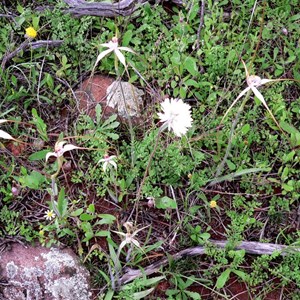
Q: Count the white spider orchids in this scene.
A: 6